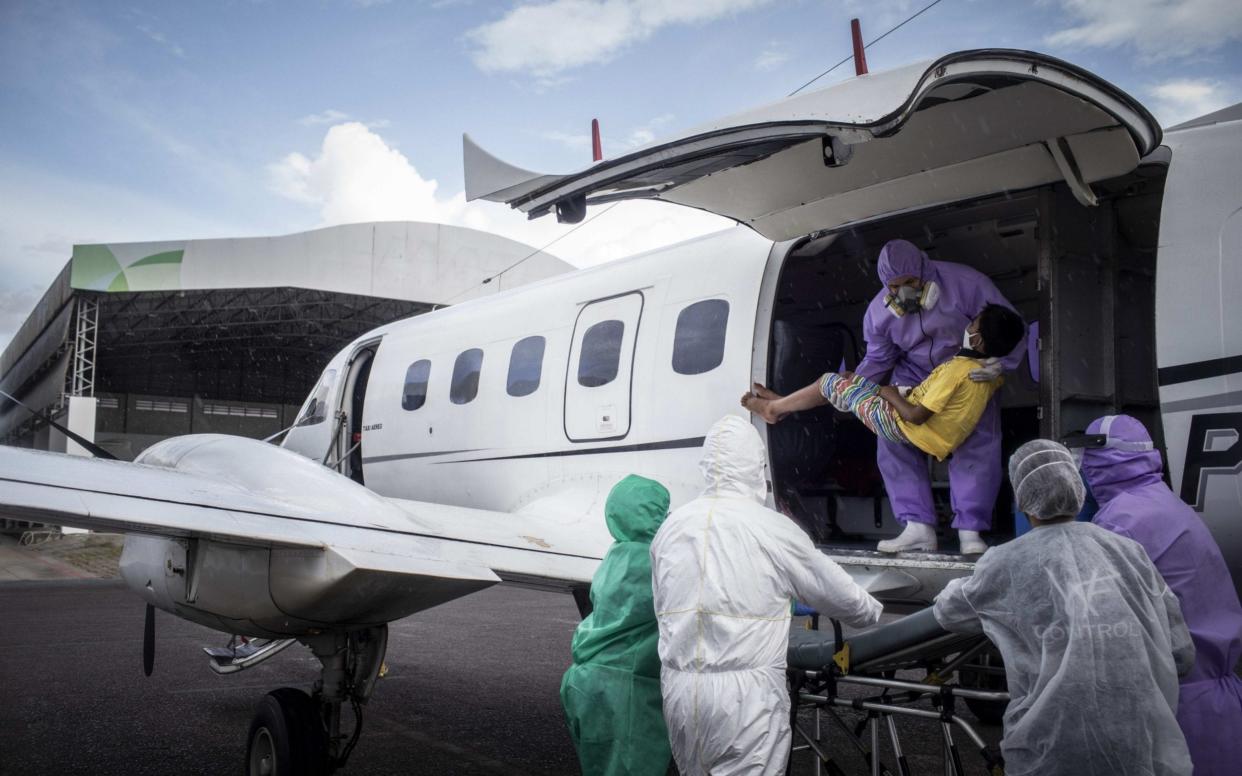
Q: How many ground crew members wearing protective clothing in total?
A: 4